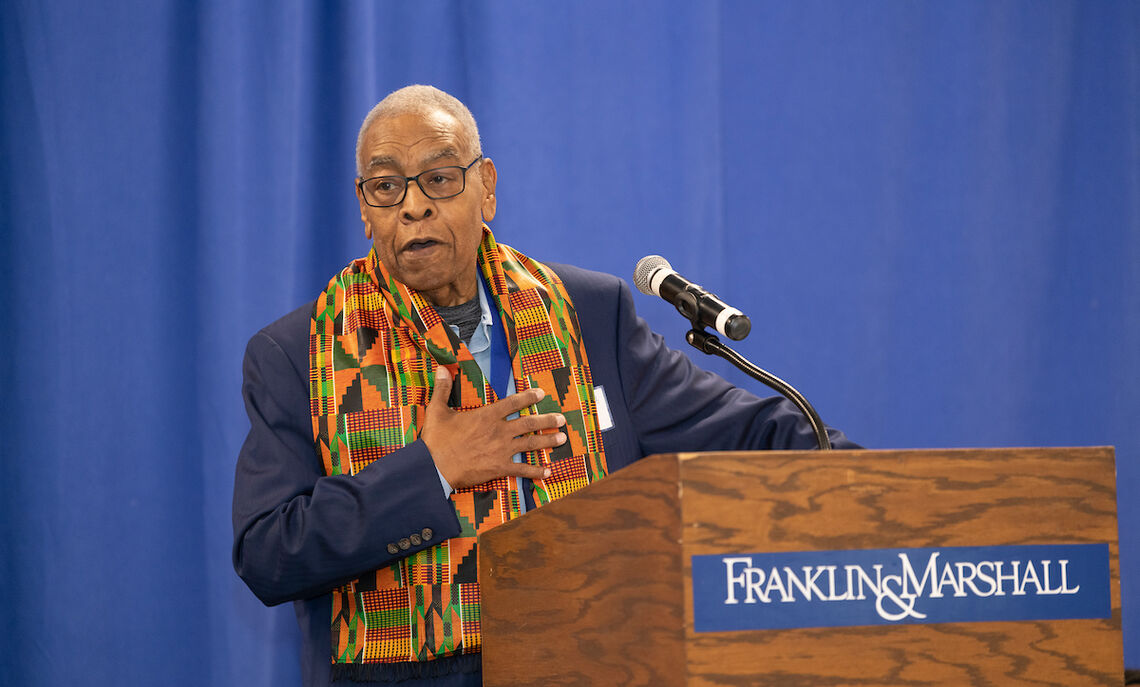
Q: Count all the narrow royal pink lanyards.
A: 0